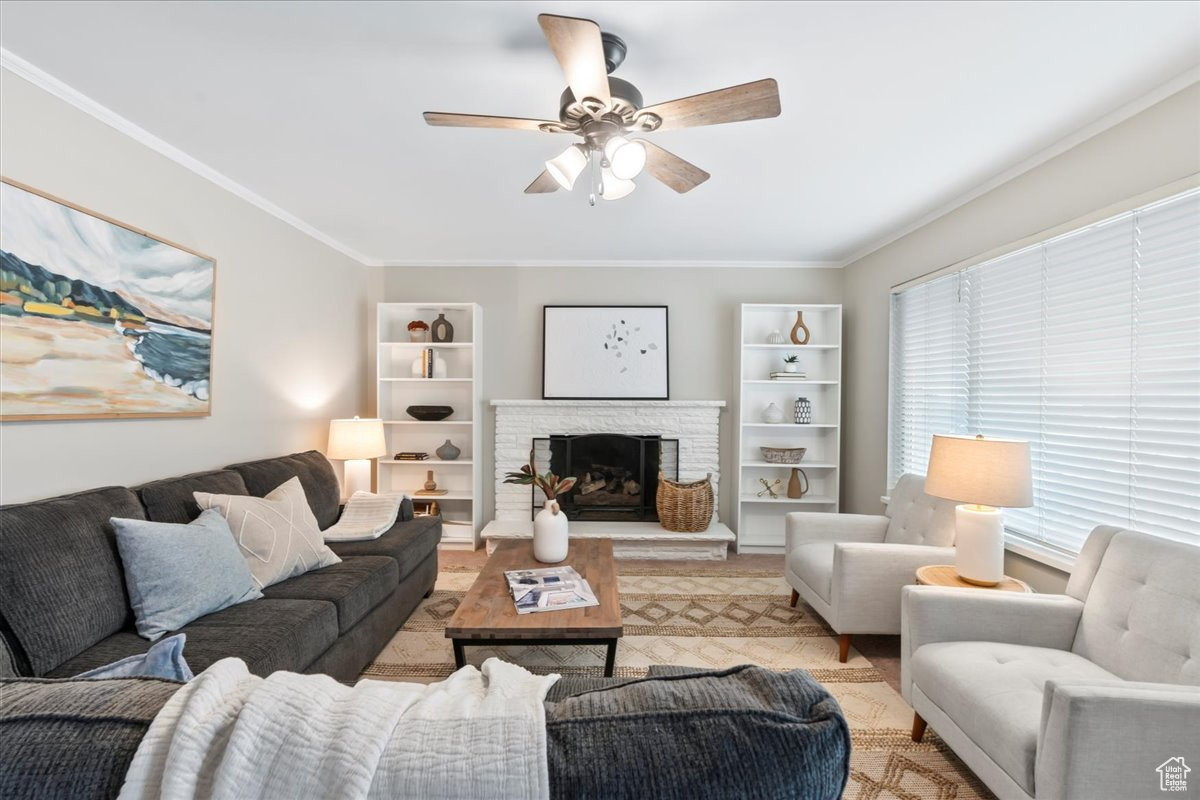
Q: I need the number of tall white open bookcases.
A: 2